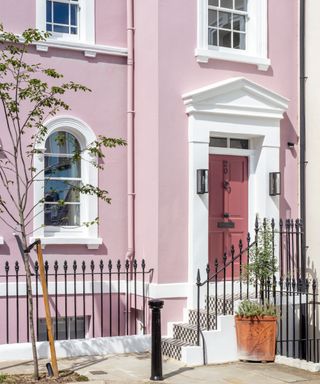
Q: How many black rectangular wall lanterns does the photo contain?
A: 2